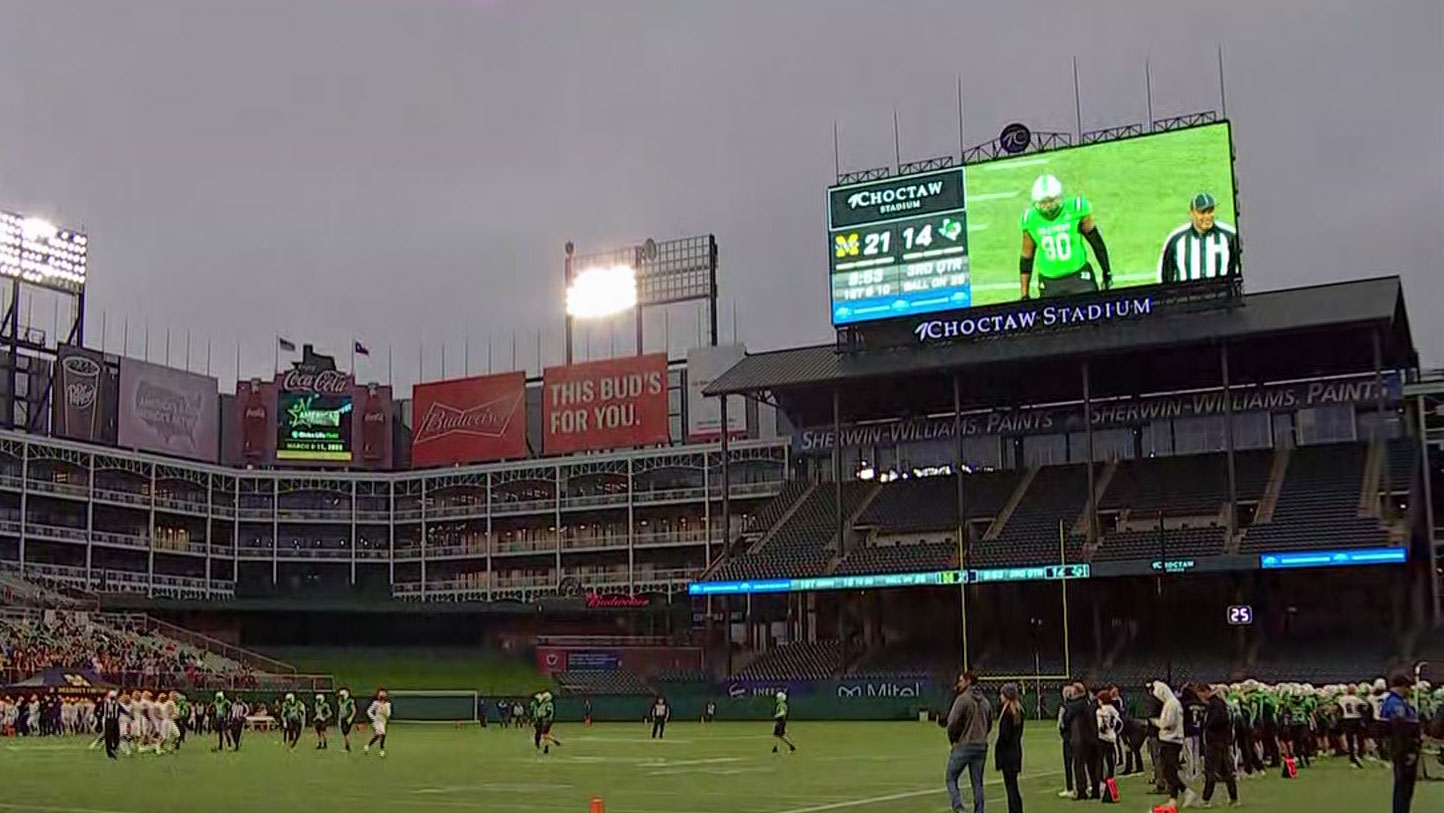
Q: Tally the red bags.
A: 3